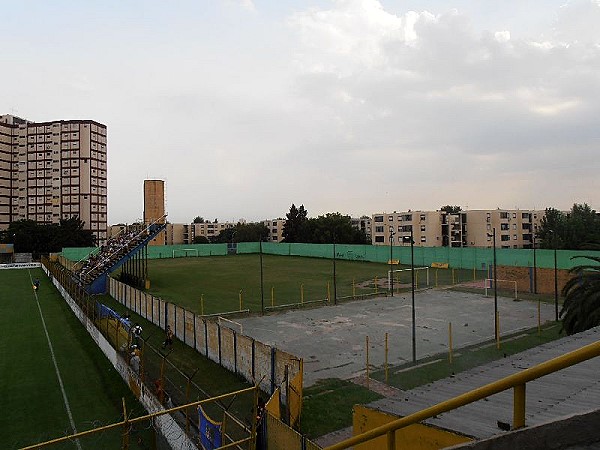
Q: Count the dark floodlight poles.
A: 7